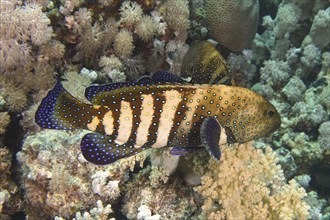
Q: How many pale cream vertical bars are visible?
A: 5